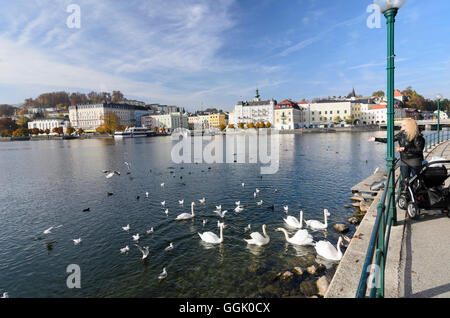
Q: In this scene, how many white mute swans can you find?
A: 7